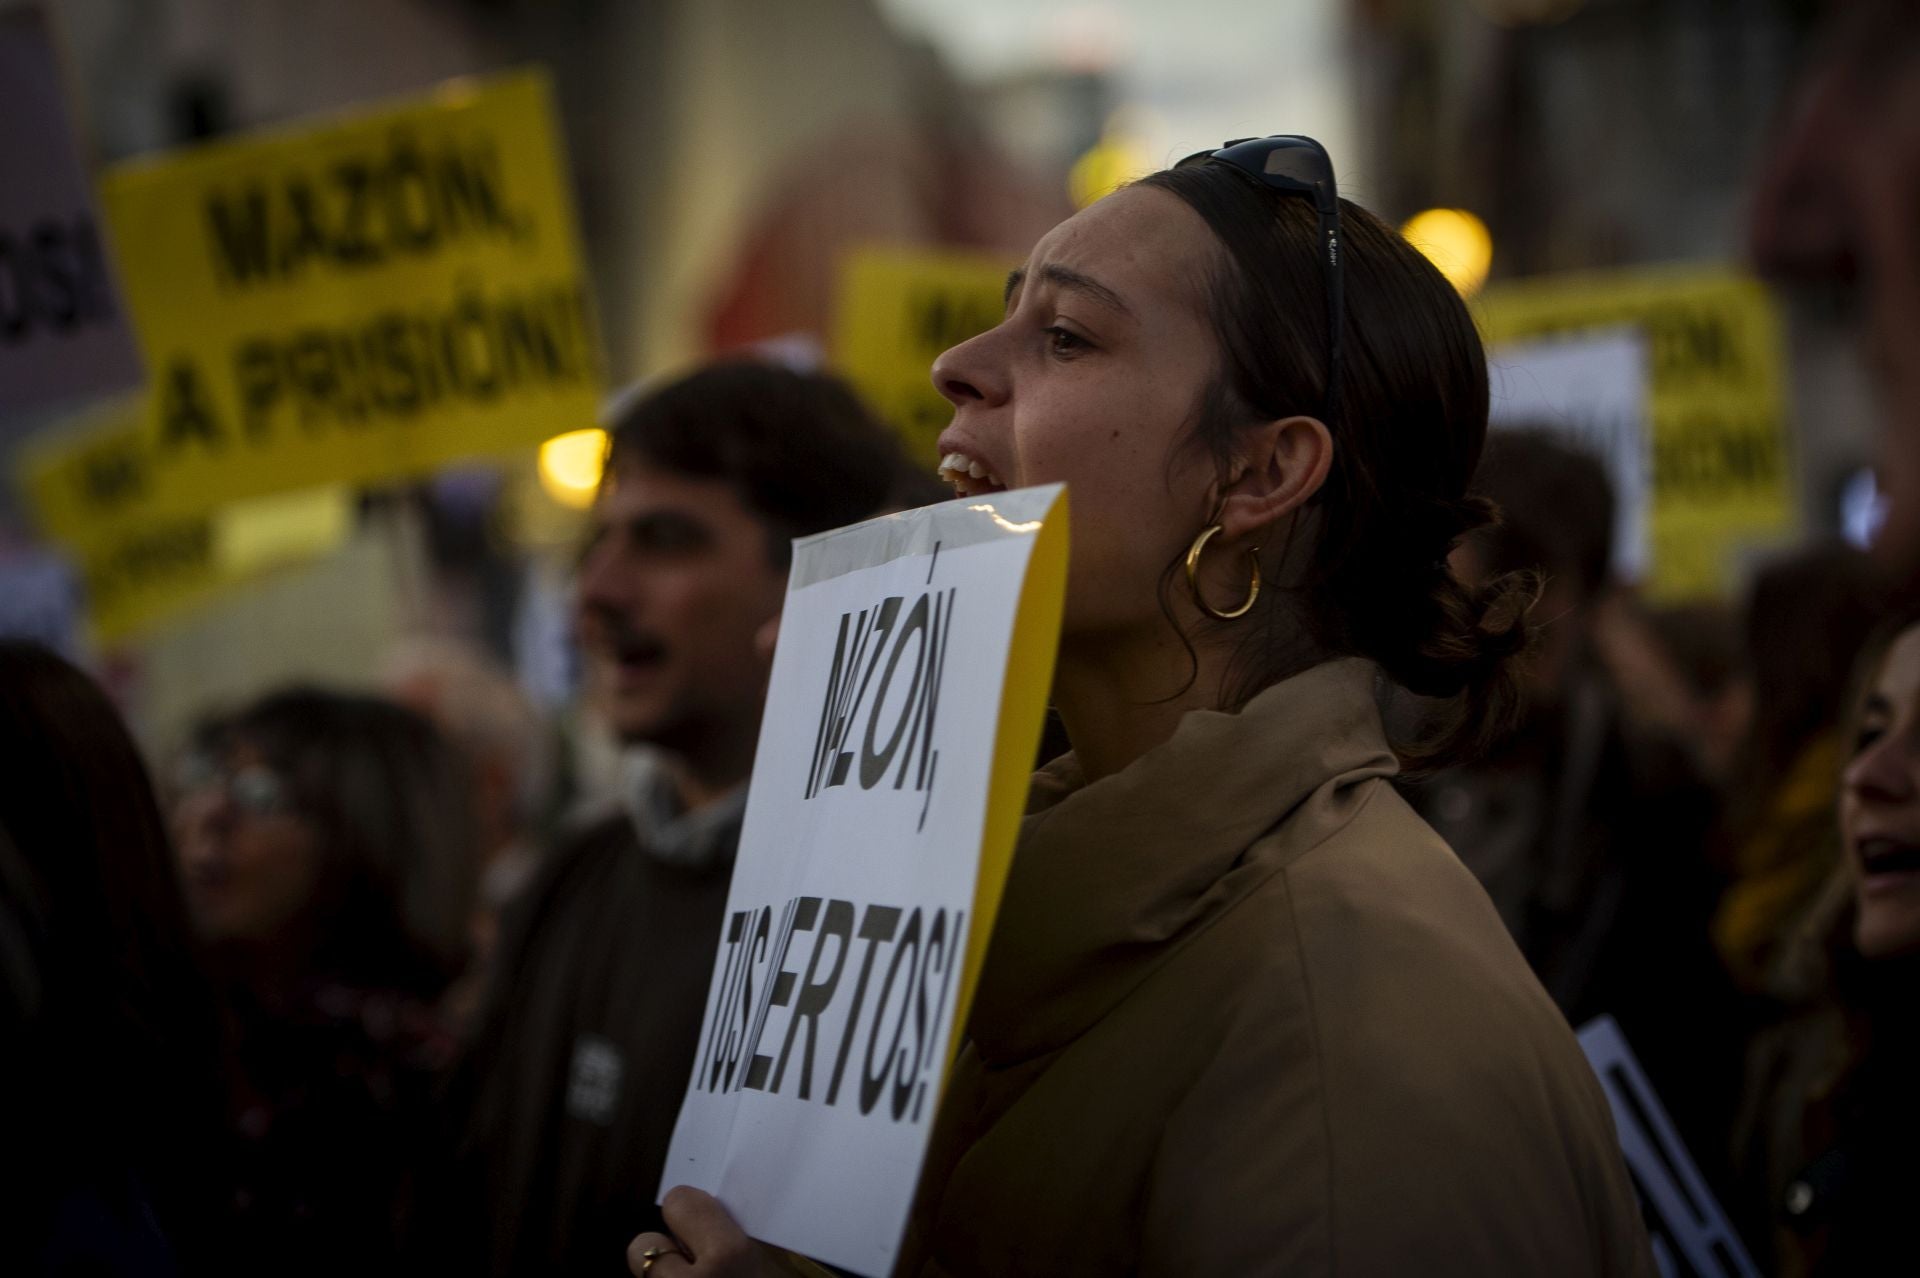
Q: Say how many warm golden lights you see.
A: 3